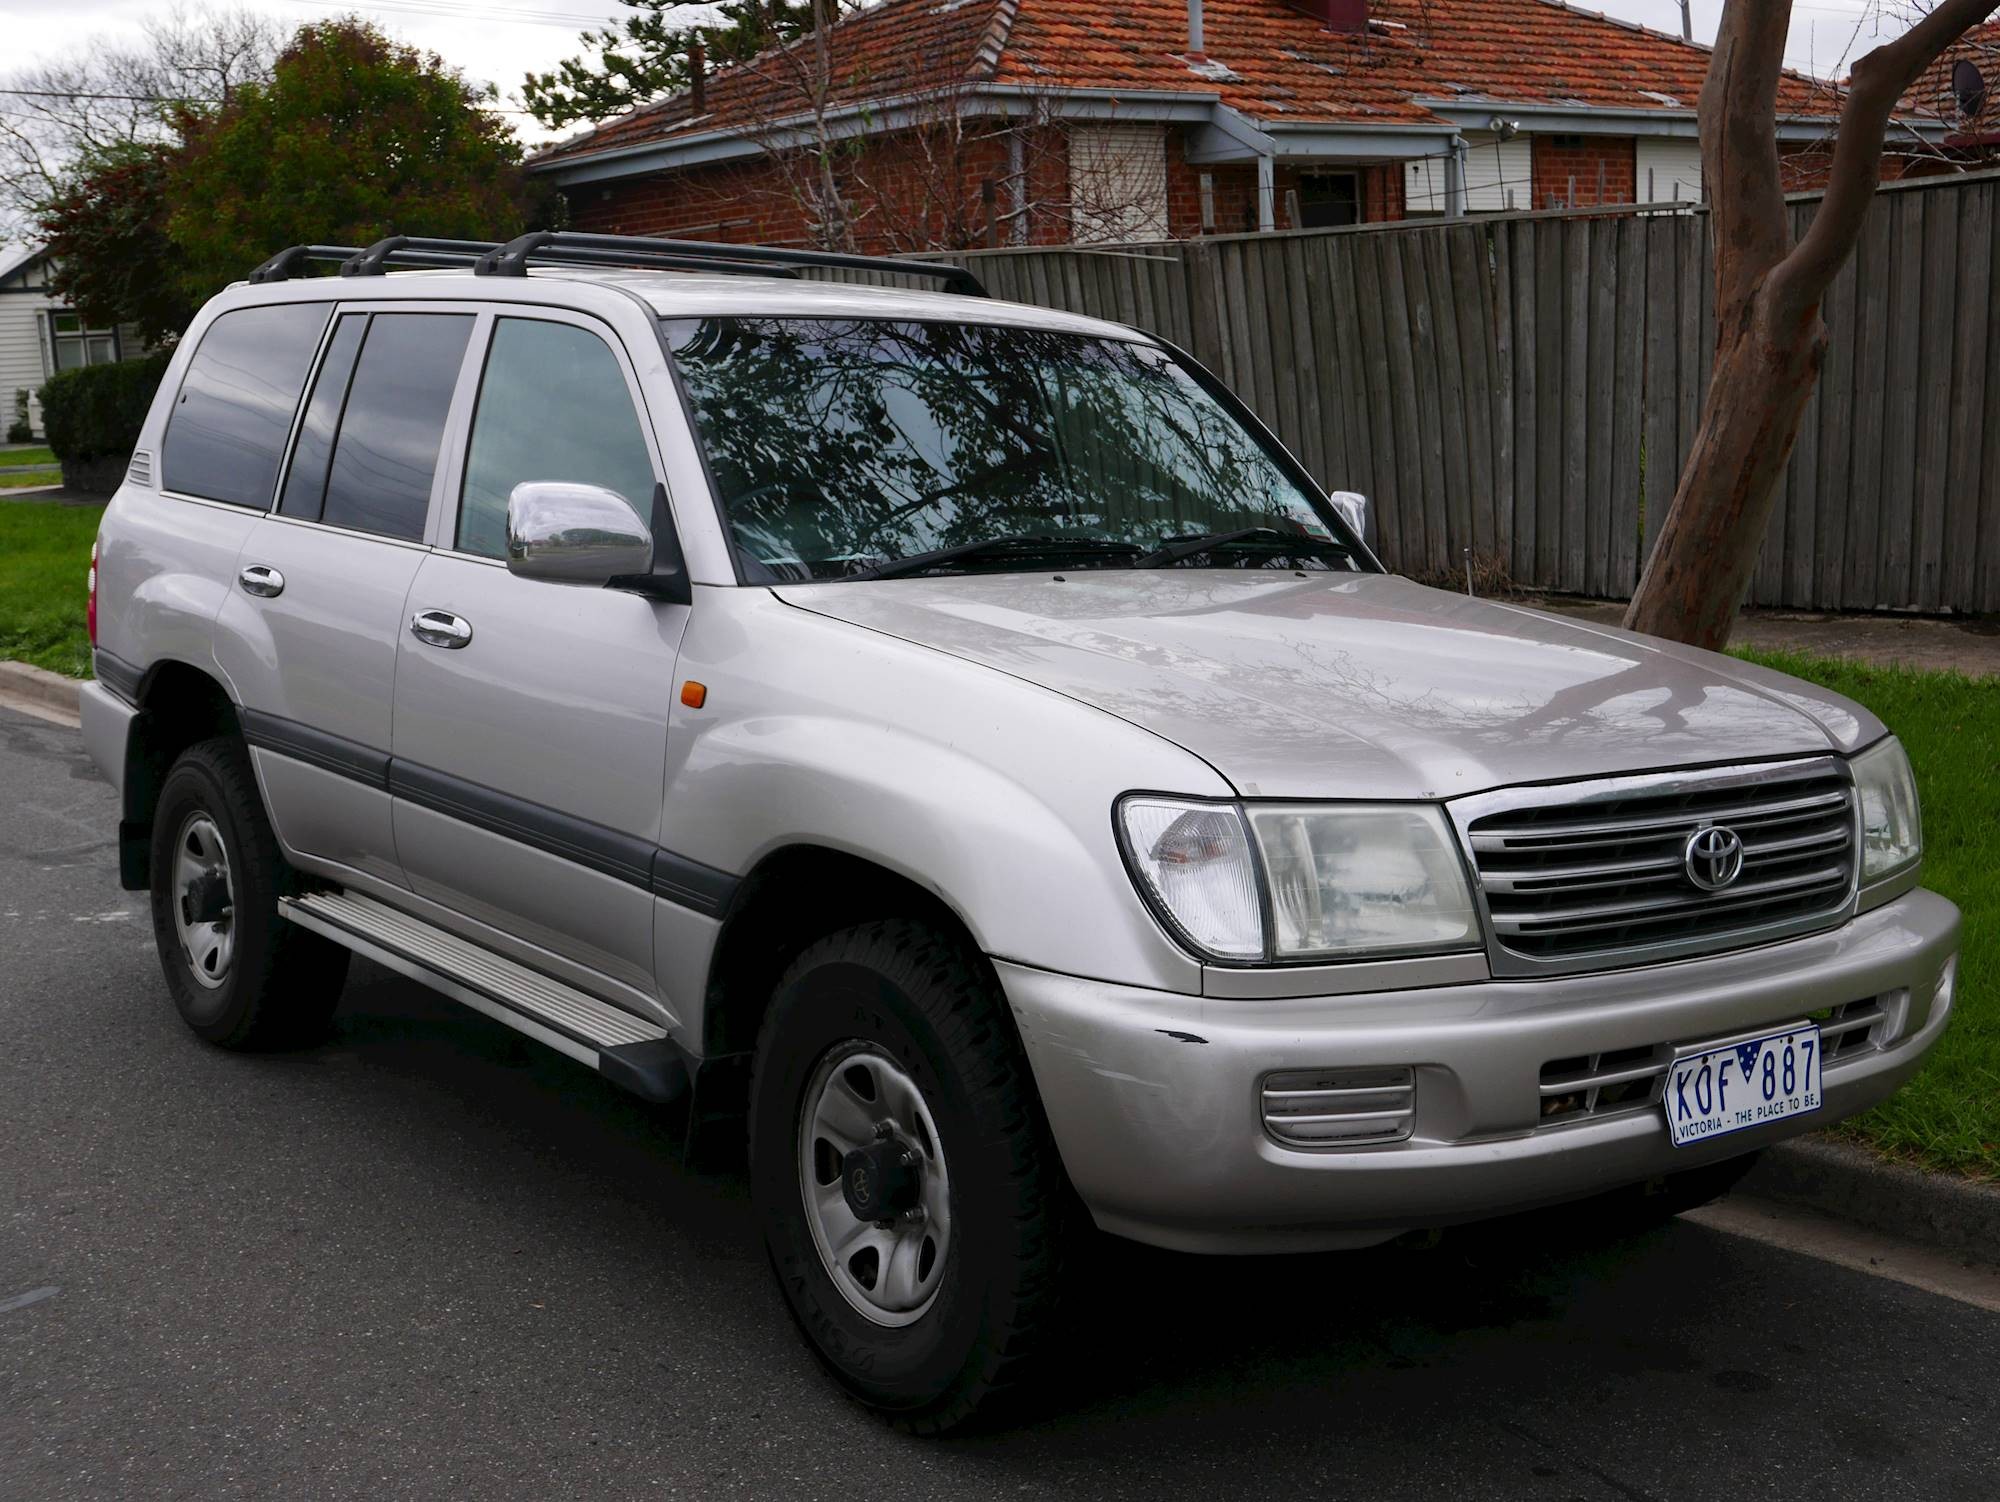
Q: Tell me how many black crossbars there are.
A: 3